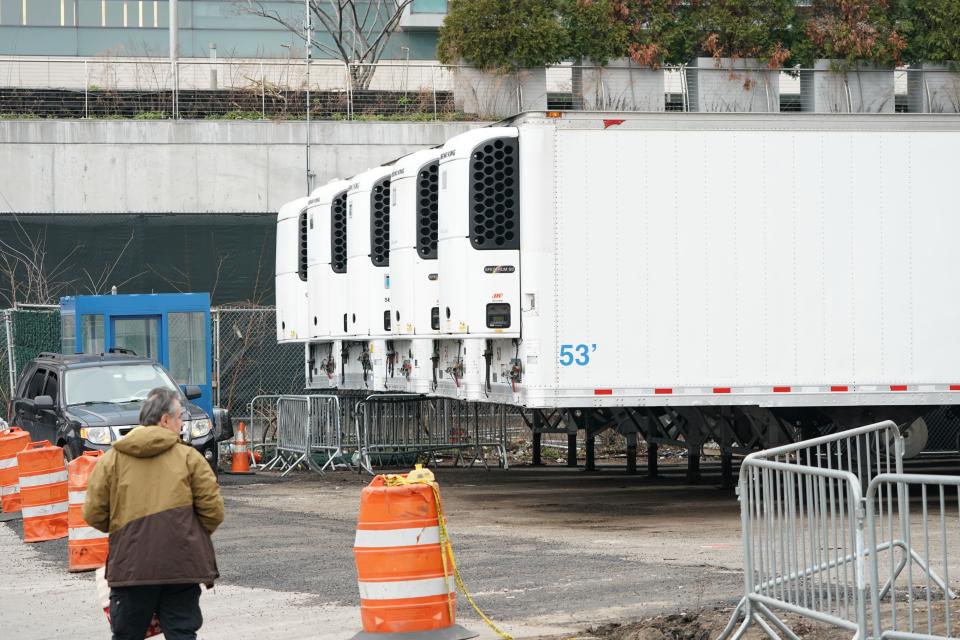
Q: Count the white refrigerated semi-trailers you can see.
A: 5